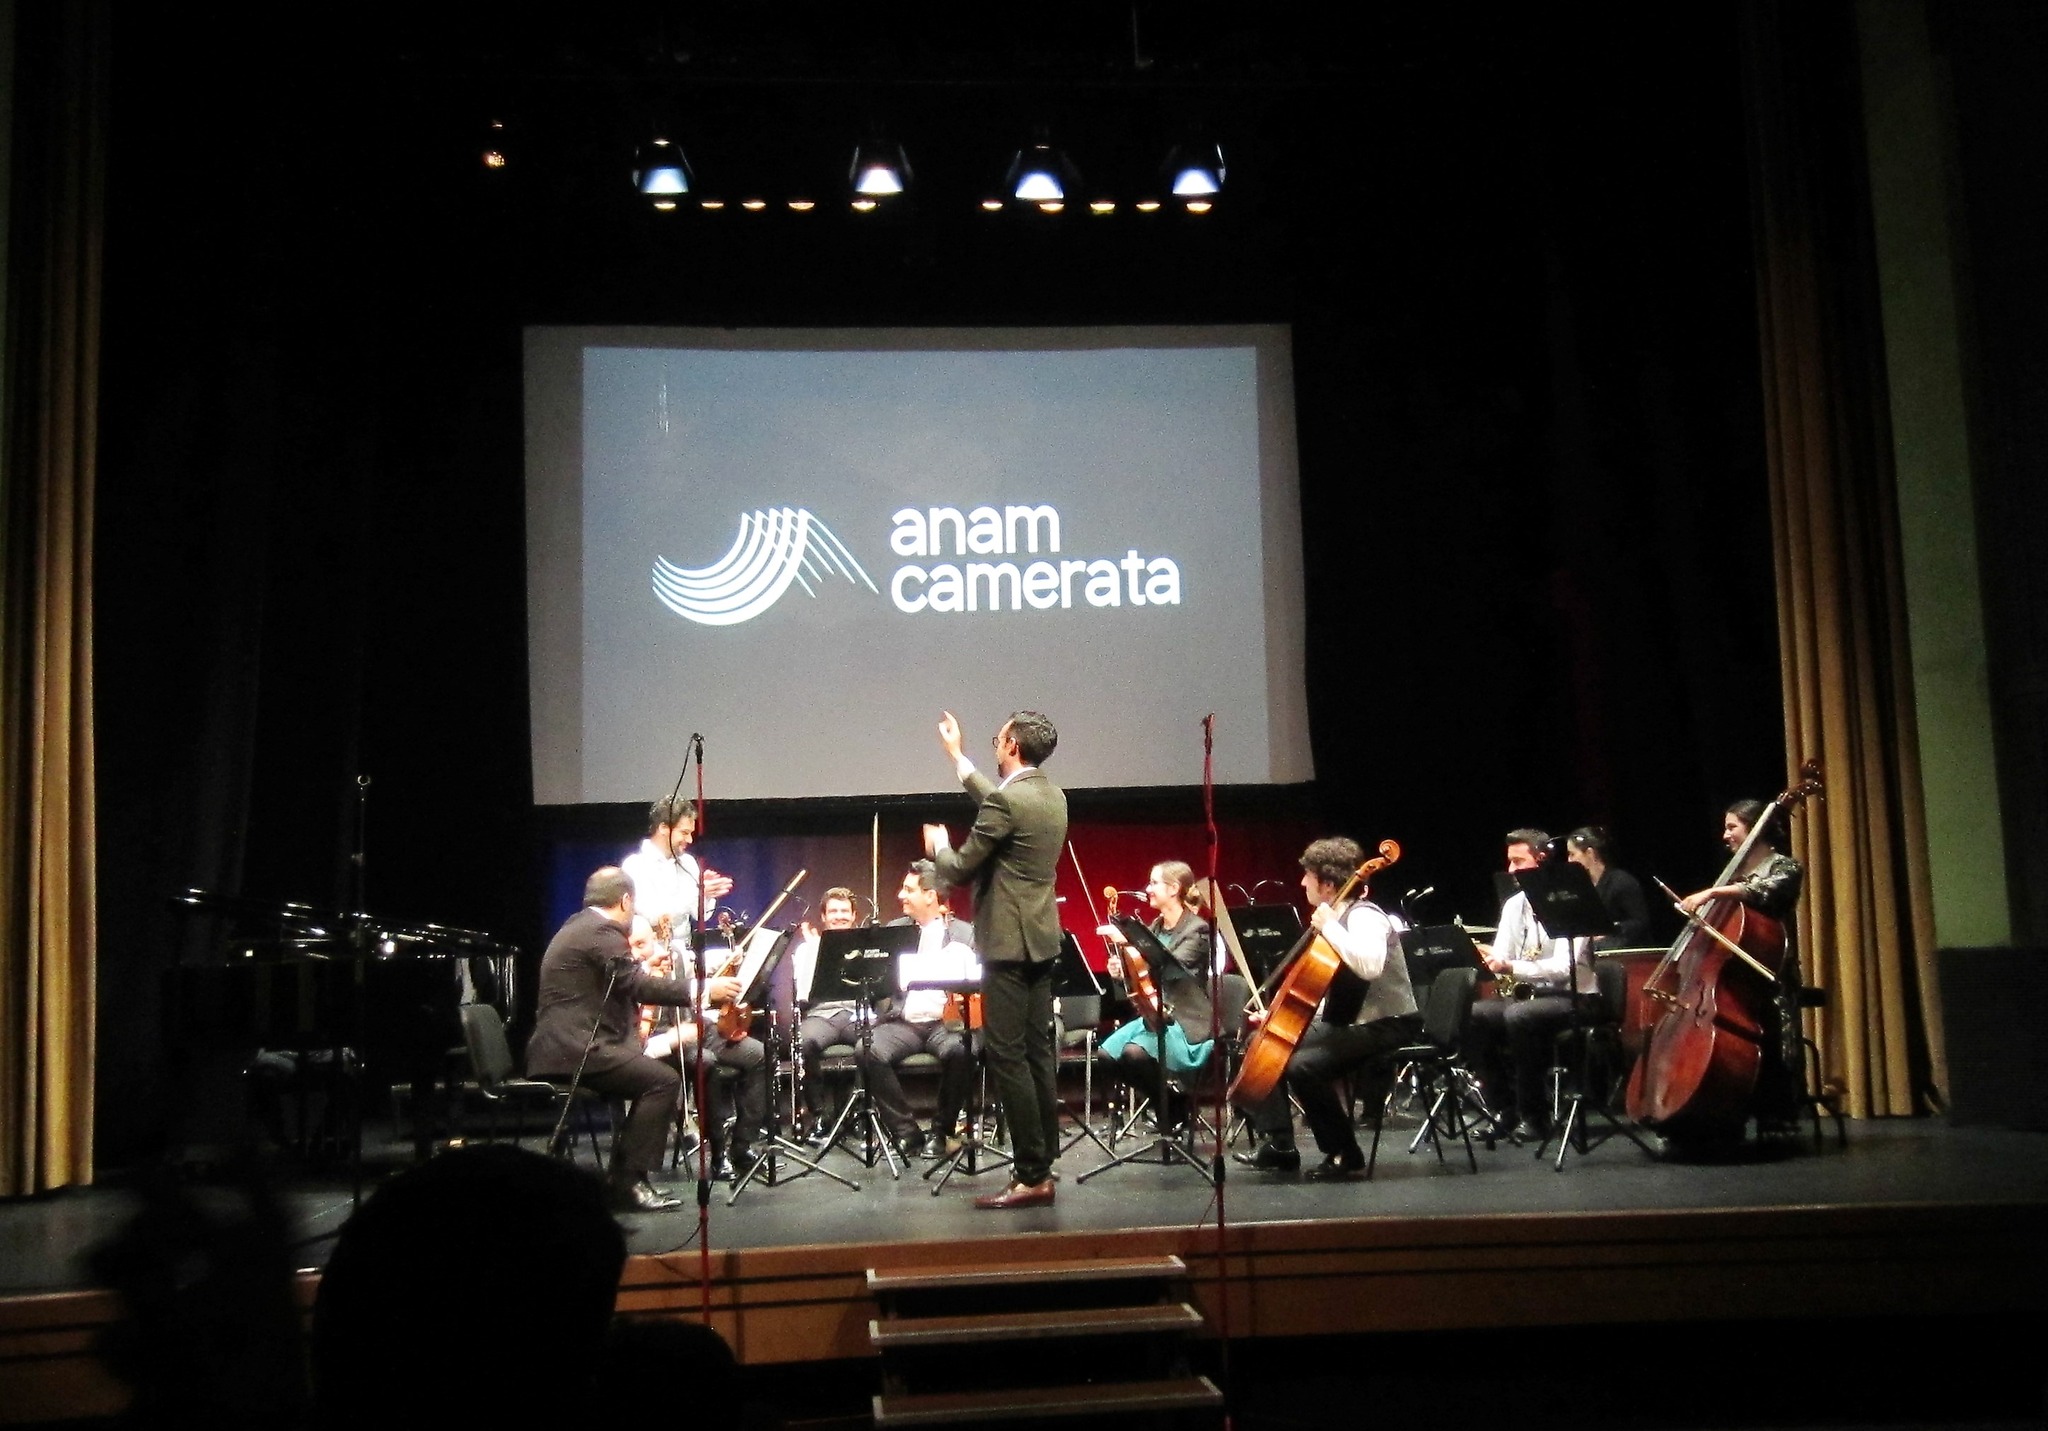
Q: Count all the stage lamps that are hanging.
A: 4